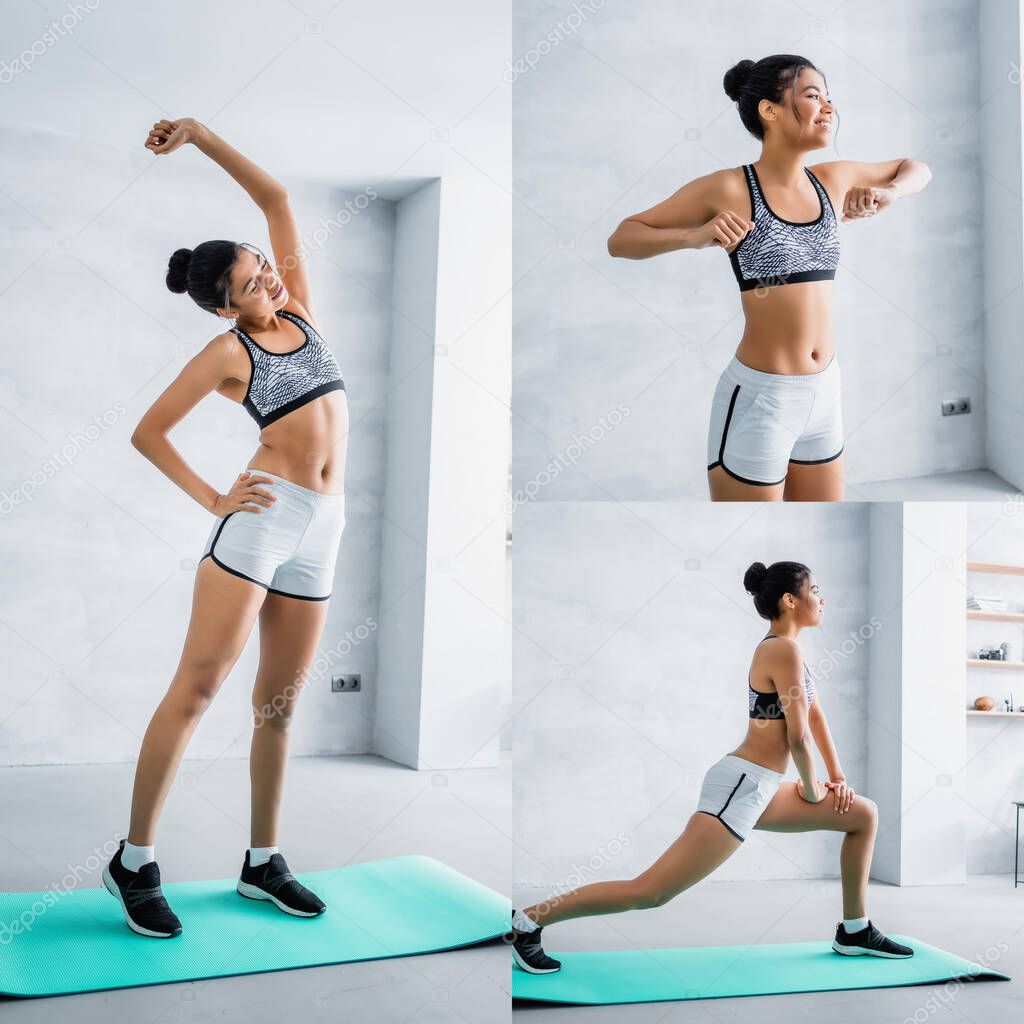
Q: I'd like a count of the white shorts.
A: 3